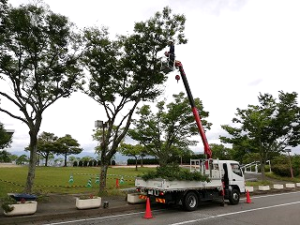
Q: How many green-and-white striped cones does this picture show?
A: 4